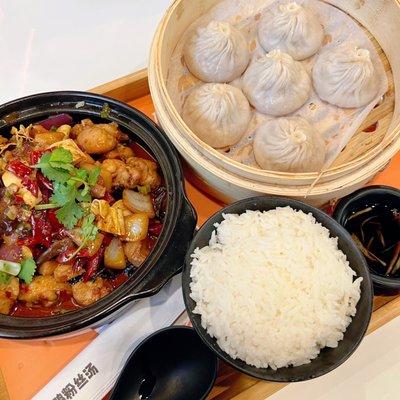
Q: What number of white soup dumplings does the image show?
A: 6